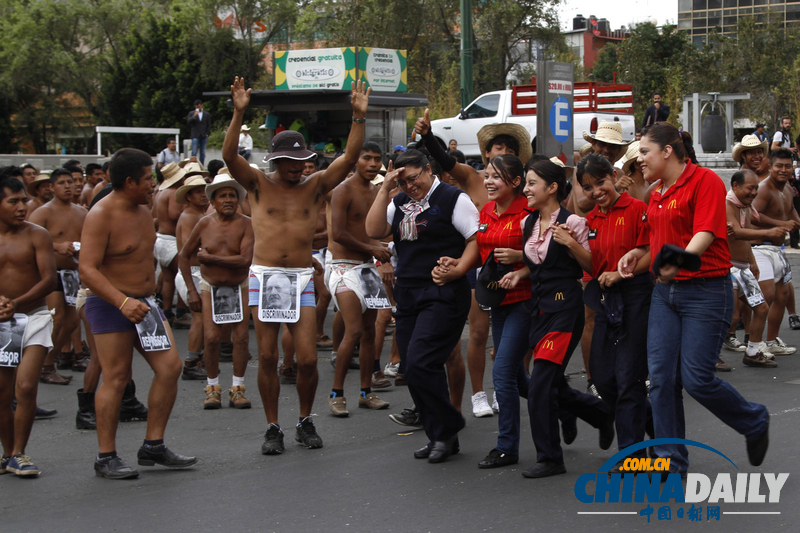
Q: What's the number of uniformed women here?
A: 5